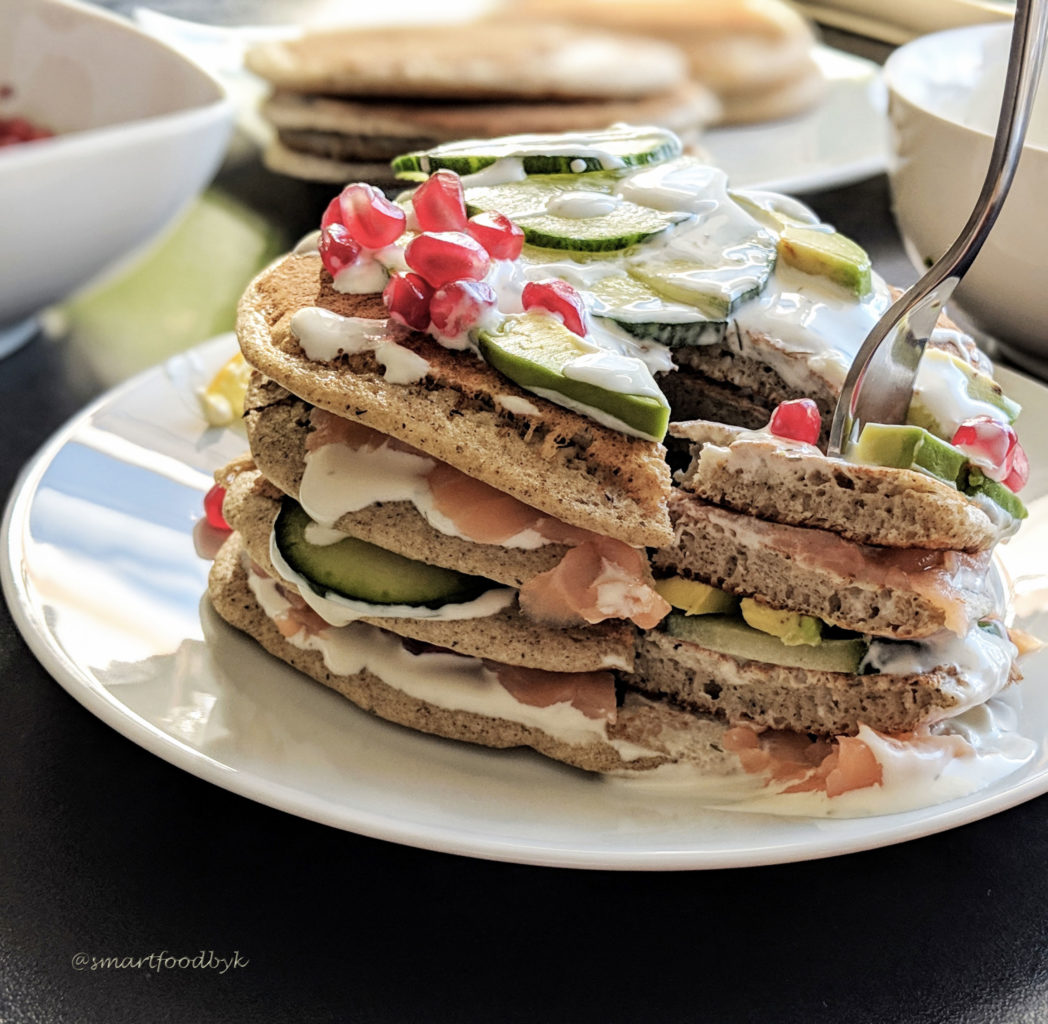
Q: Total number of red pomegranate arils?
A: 13